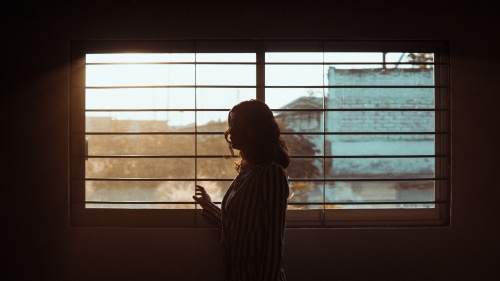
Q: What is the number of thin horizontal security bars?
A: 7